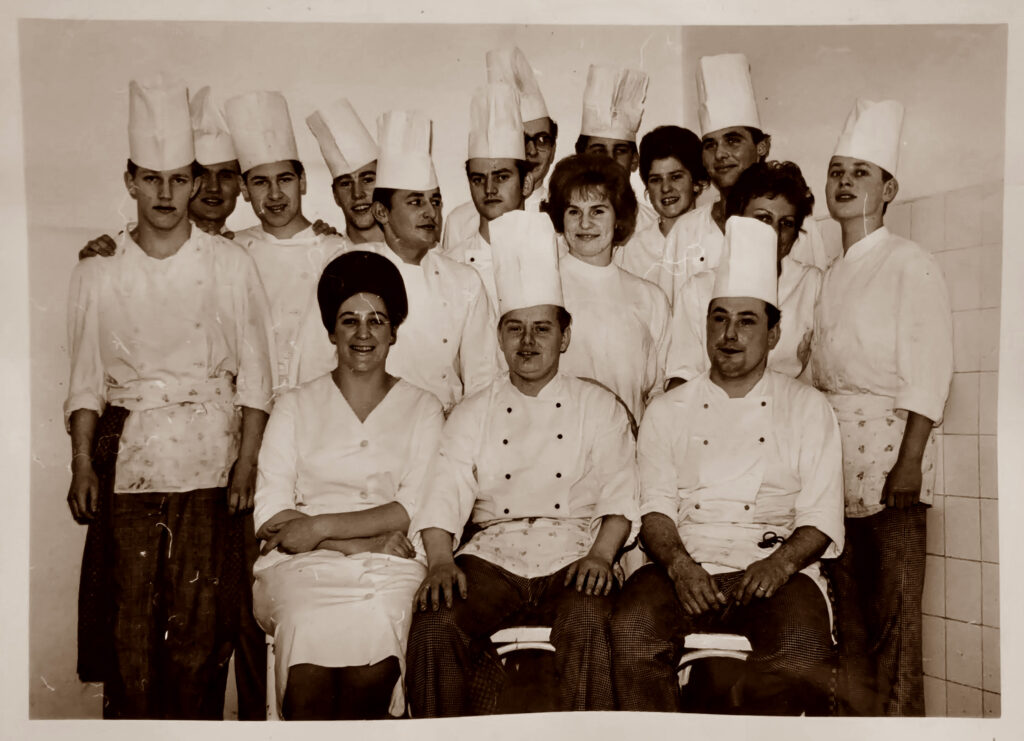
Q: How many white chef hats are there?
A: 12